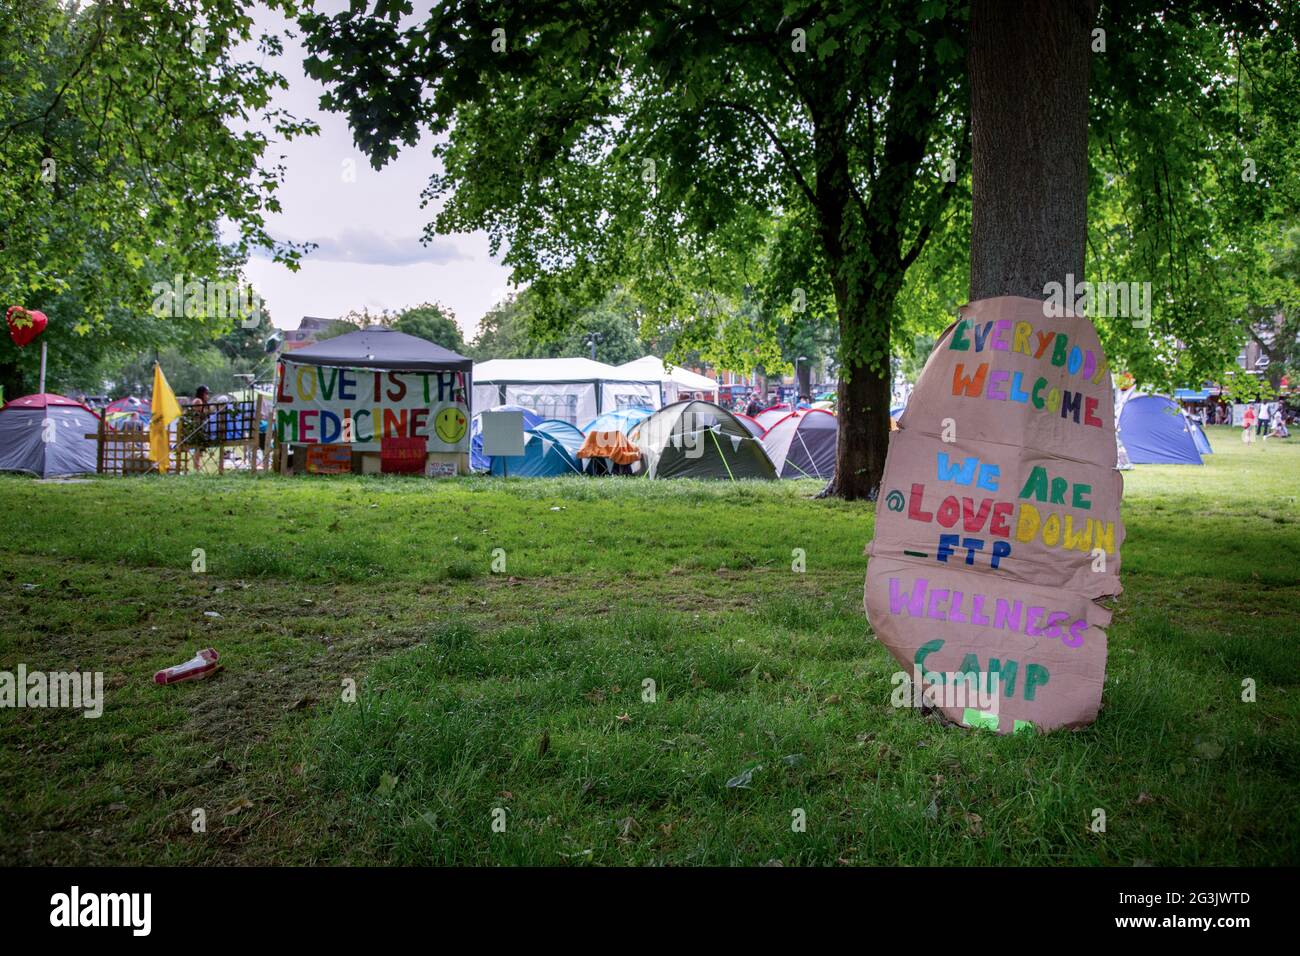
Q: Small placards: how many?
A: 4